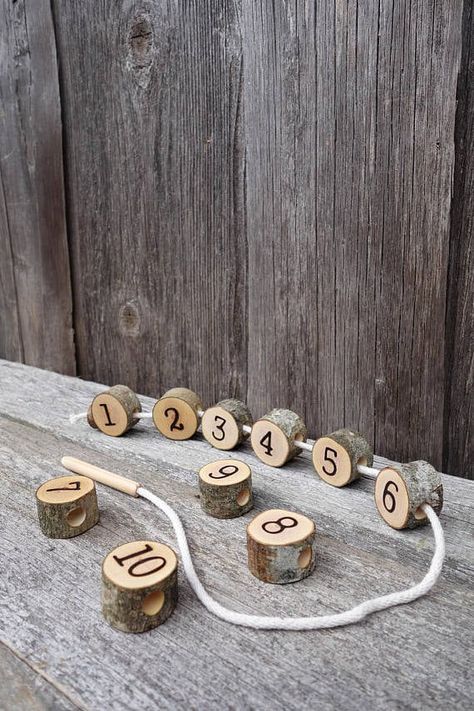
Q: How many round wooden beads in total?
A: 10